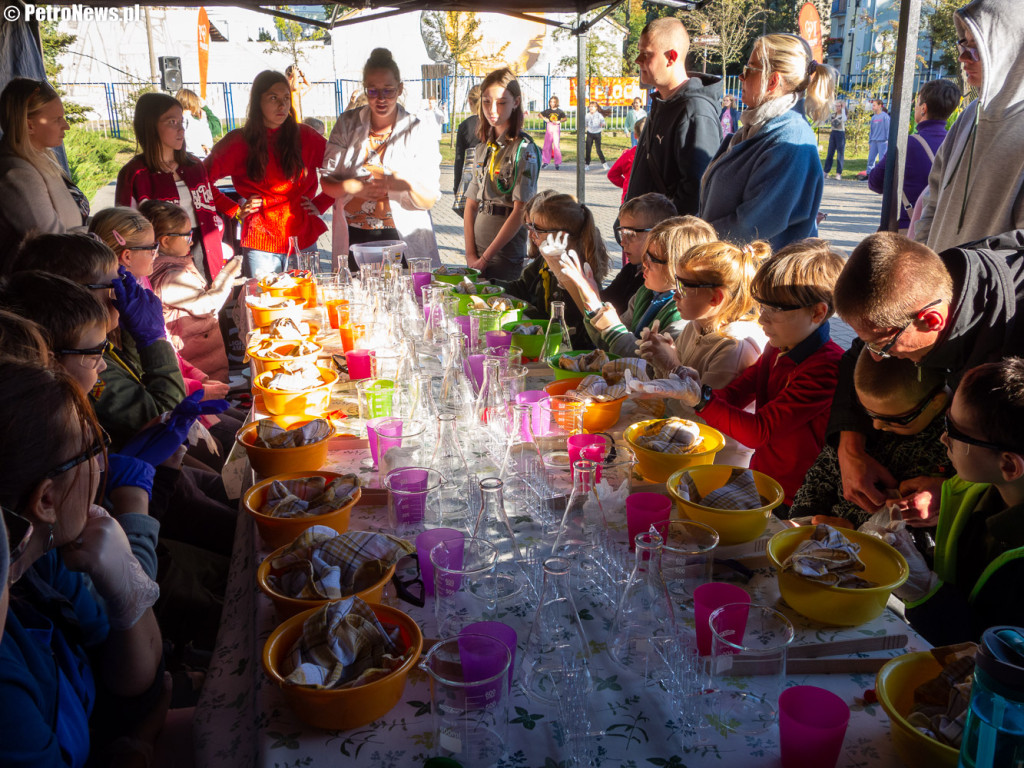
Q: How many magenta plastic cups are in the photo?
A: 5